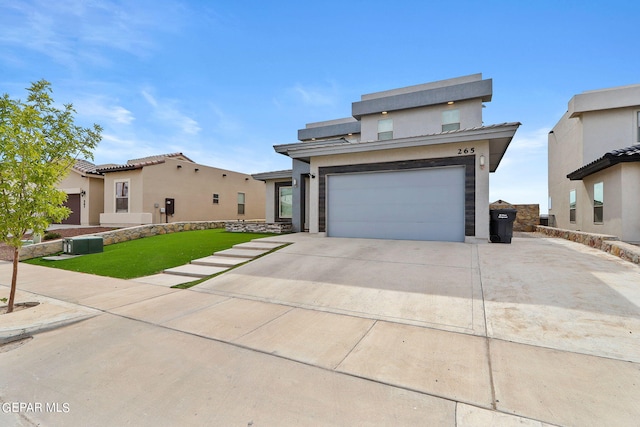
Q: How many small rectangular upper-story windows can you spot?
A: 2